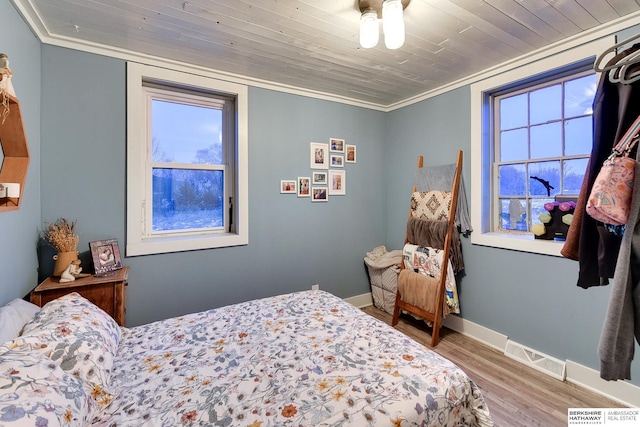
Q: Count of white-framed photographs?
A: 9